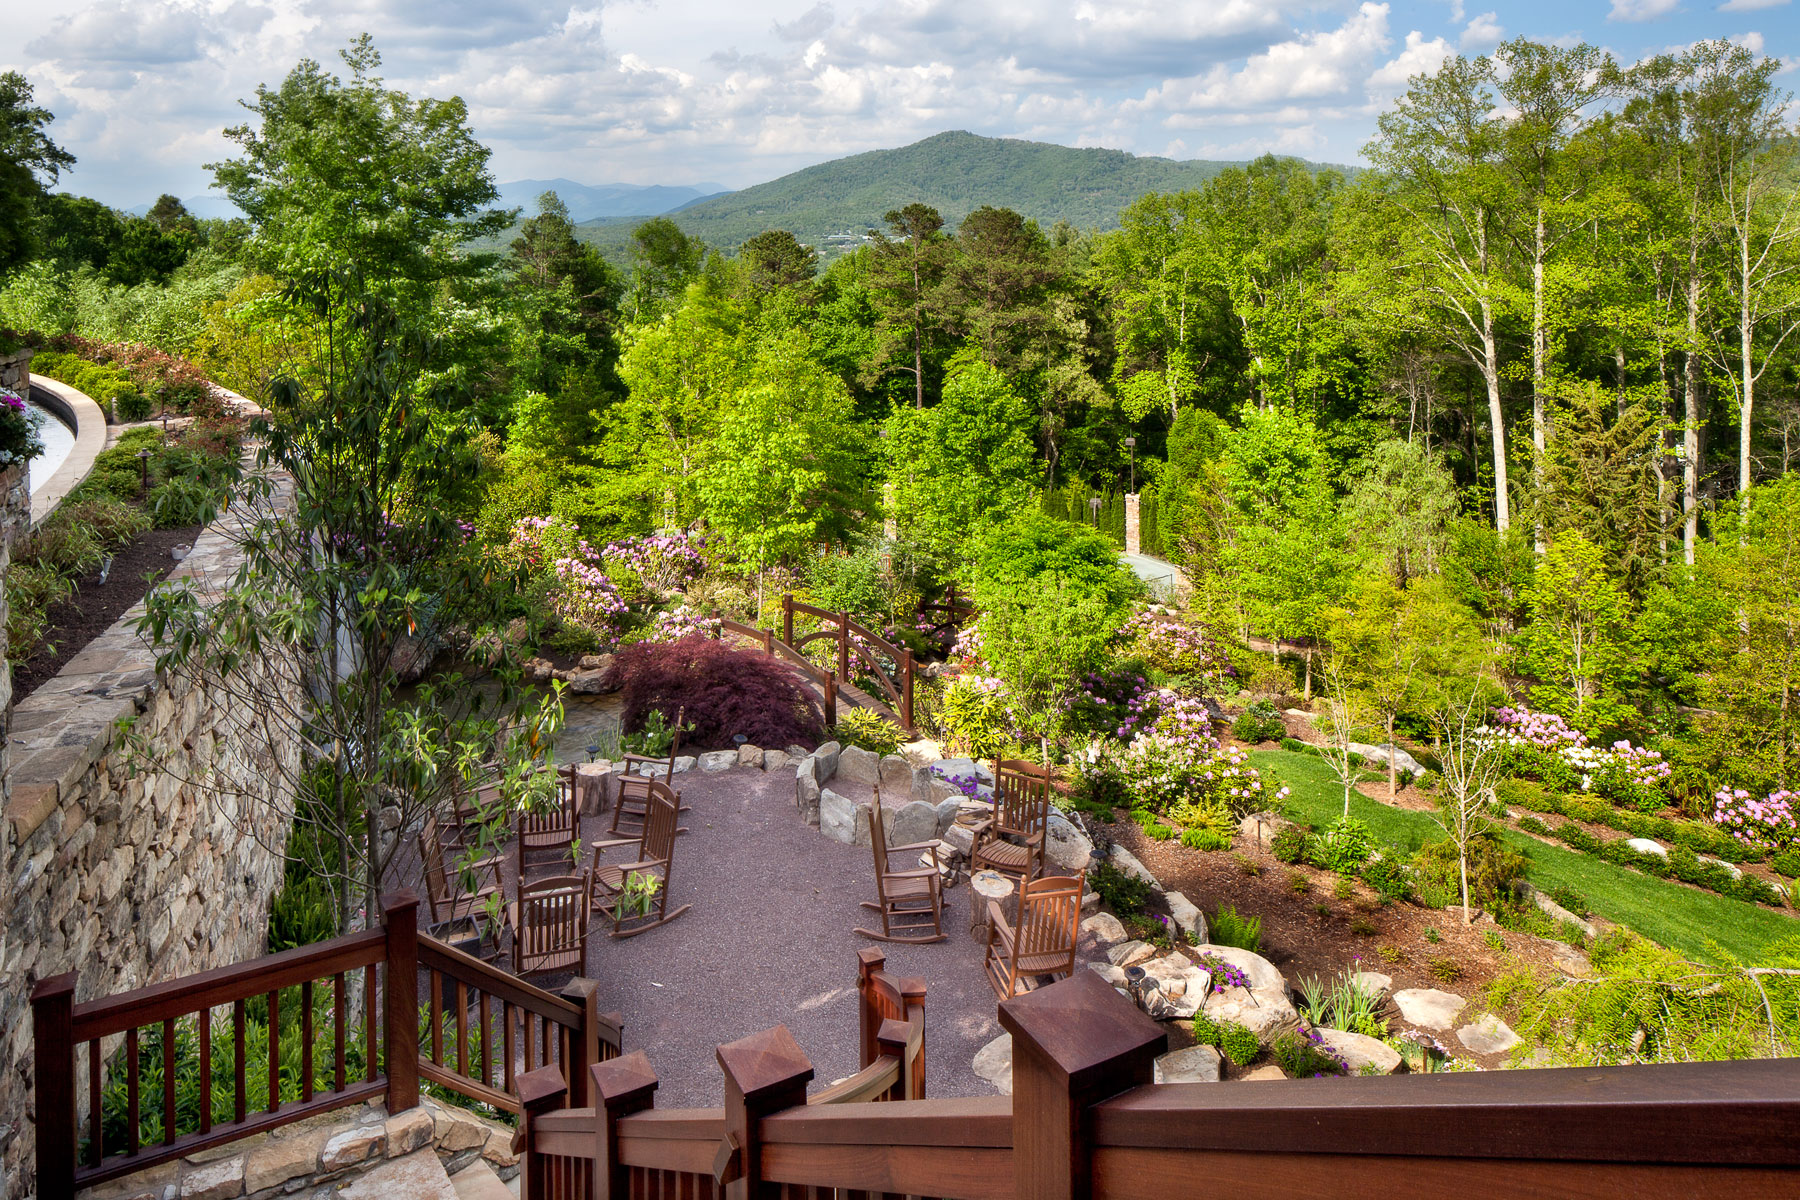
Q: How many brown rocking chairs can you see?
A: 9